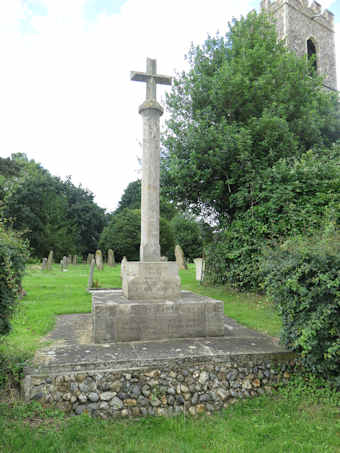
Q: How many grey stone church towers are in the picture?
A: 1